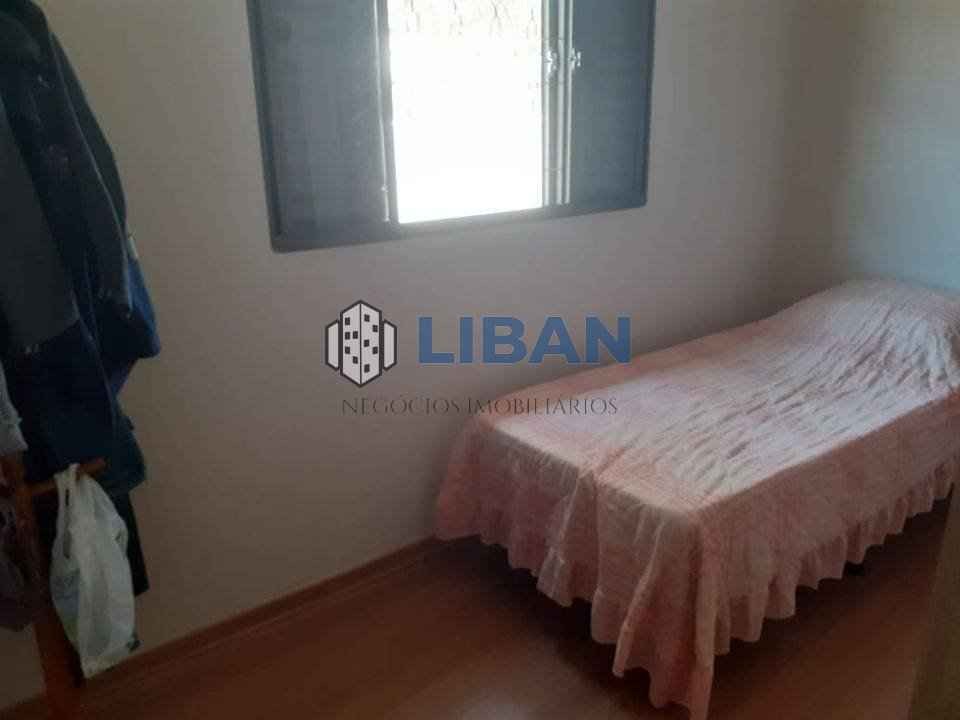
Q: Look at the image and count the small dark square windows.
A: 10